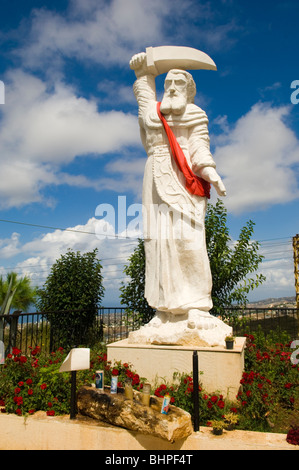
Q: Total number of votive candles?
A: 5